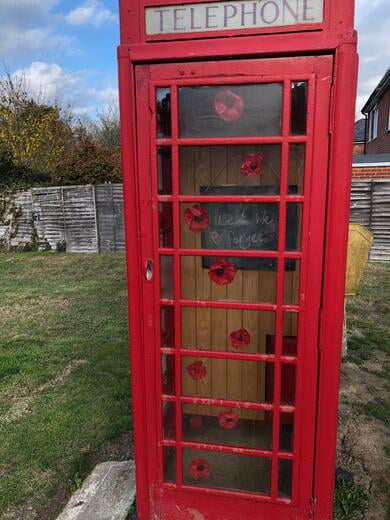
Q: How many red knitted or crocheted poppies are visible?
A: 8